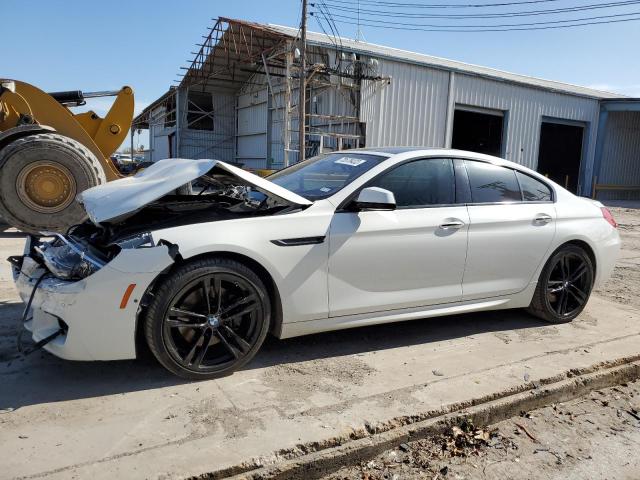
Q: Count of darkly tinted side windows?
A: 3